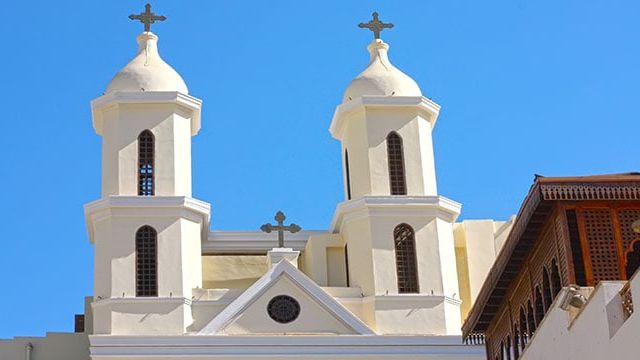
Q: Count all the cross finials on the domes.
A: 2